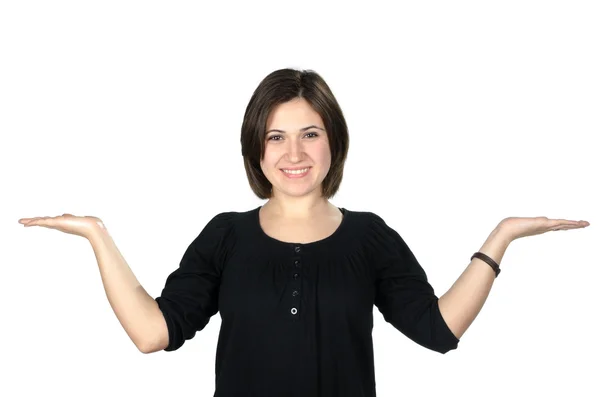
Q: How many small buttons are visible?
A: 5